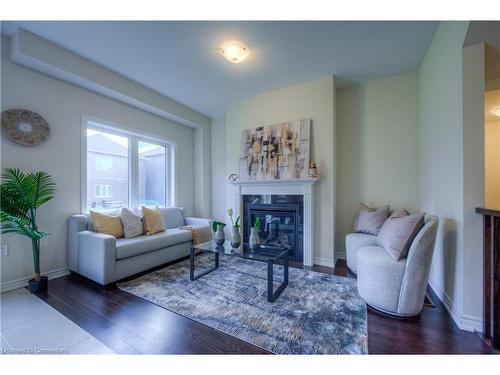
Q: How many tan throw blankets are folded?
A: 1